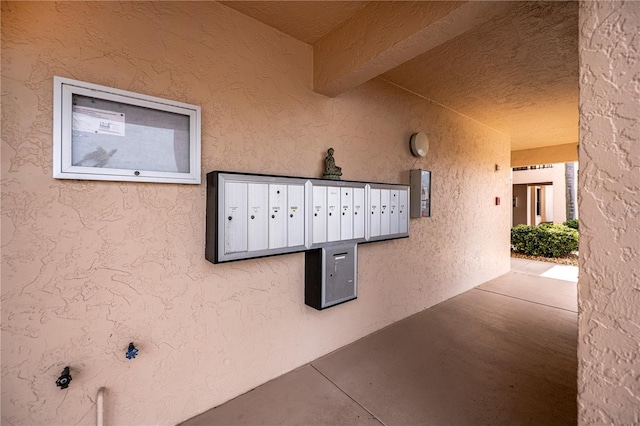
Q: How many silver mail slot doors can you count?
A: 12